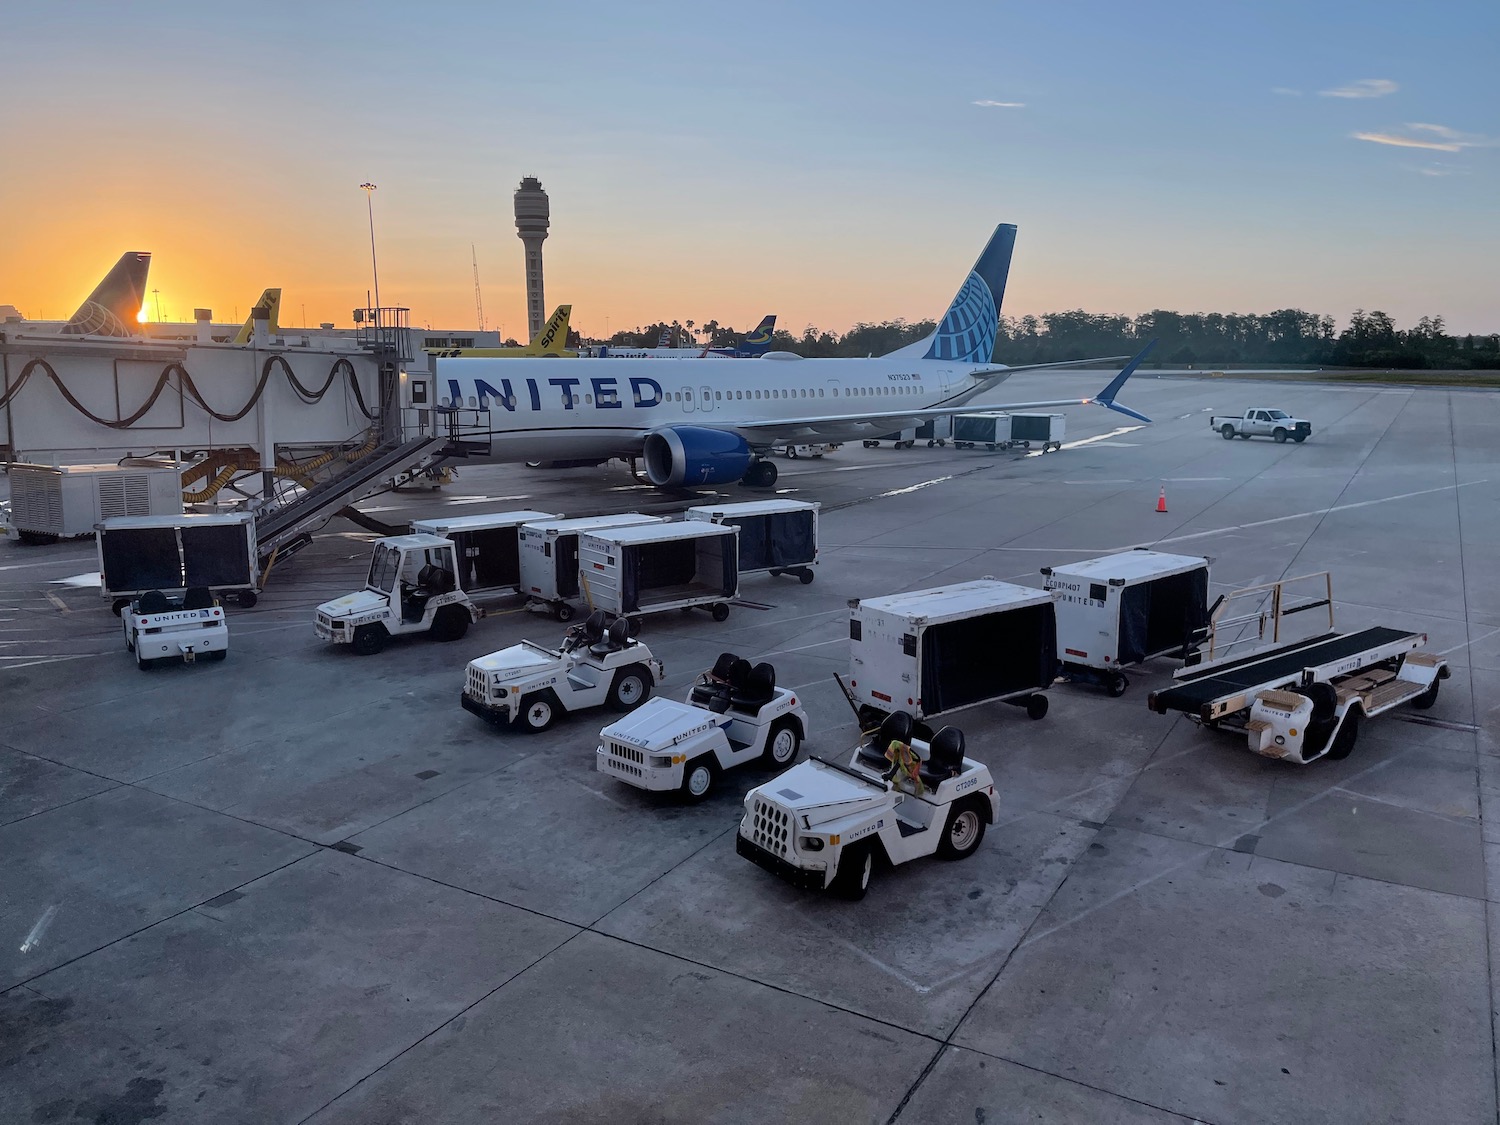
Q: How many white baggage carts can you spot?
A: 11